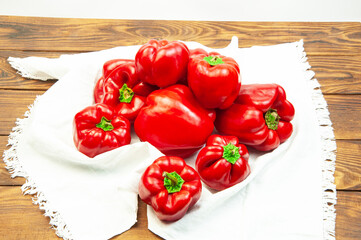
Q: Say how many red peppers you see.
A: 8